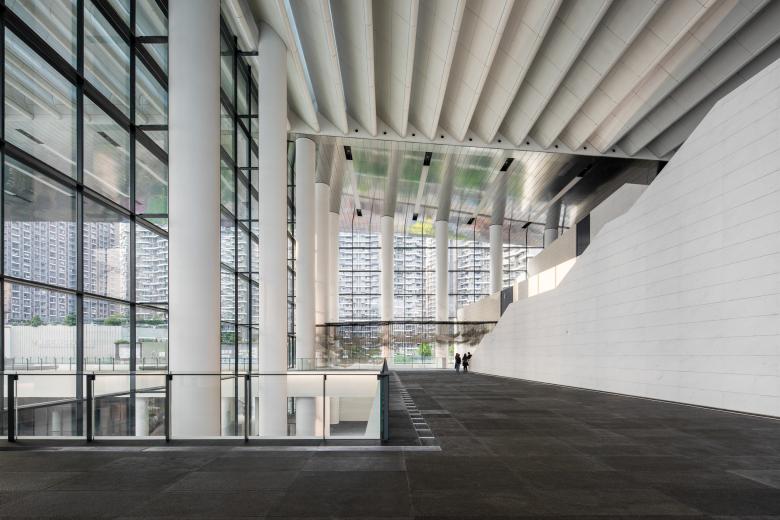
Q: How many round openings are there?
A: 10